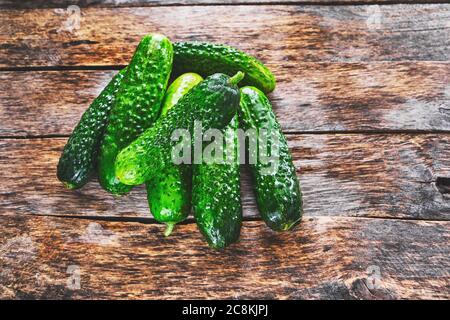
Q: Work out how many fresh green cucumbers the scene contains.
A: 7